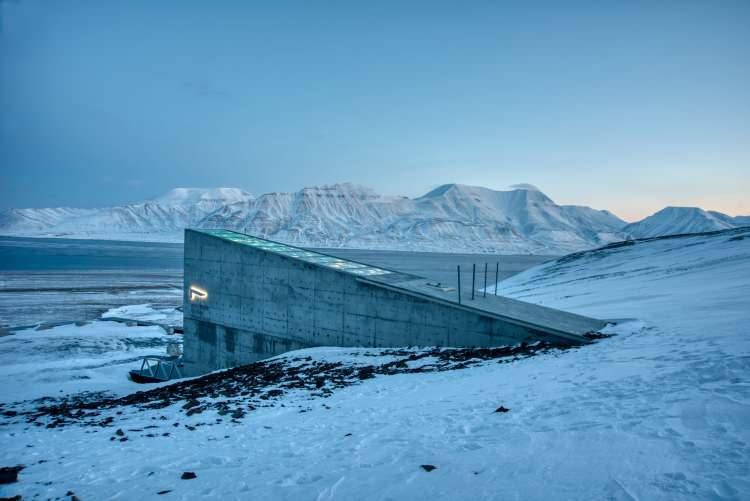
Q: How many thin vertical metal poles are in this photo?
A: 4